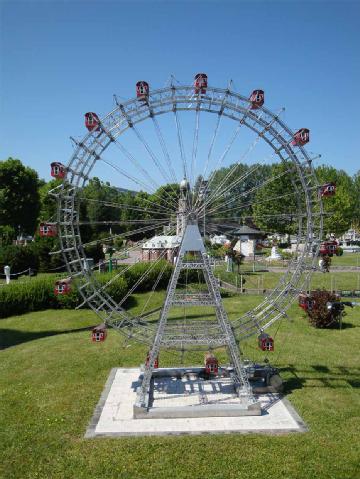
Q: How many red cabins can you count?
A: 15